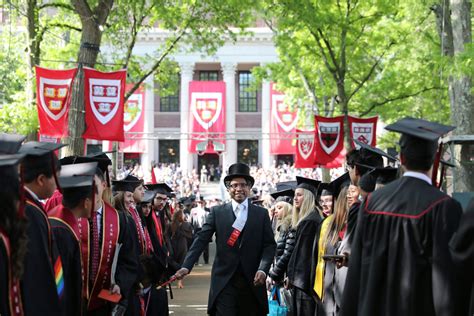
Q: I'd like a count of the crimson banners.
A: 8